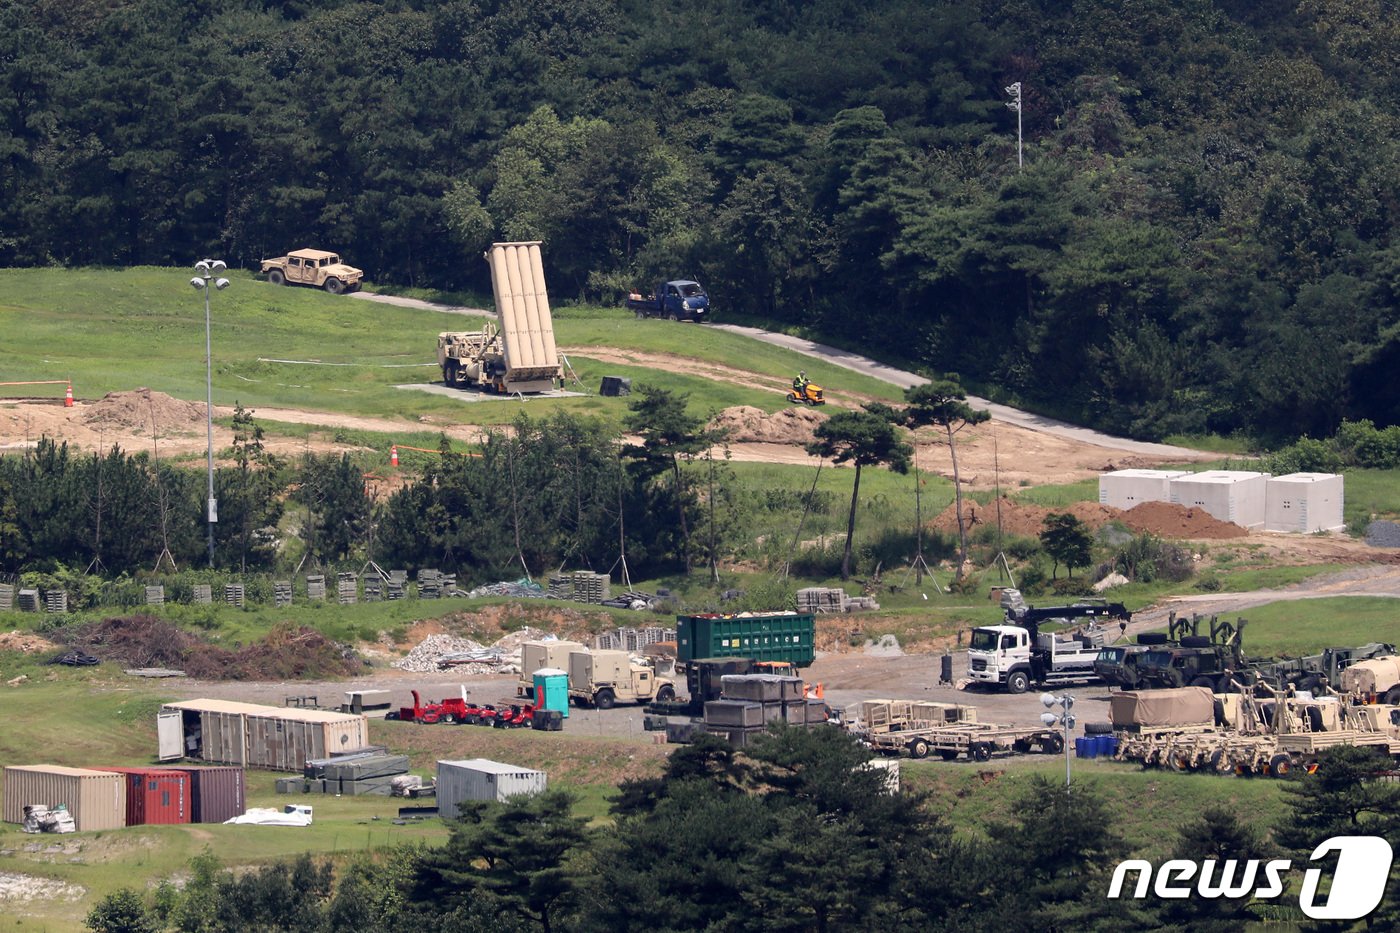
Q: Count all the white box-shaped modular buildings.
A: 3